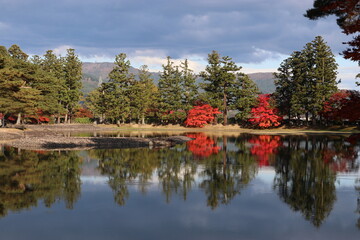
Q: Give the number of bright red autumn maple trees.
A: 2